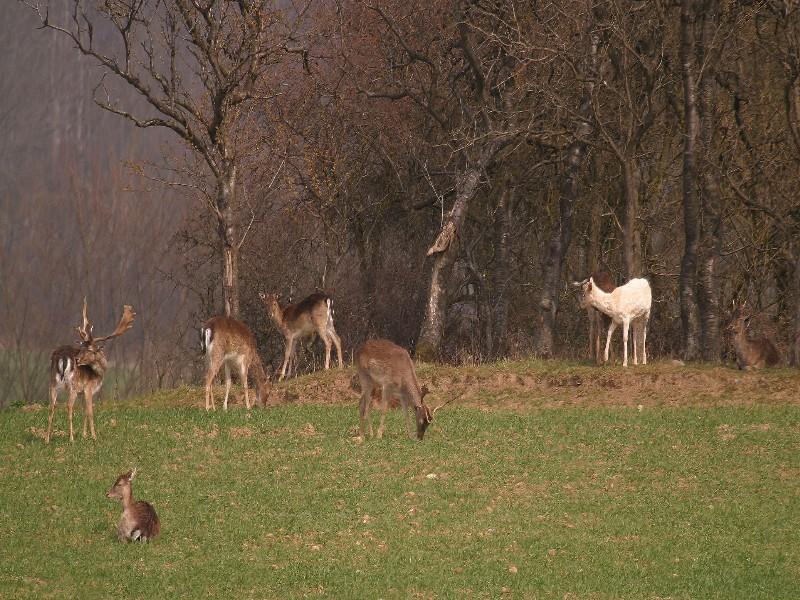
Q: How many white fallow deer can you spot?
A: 1